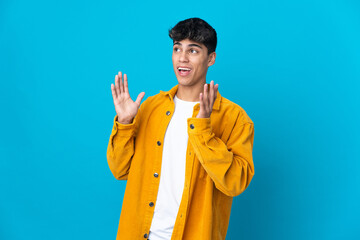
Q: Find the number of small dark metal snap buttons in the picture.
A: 6